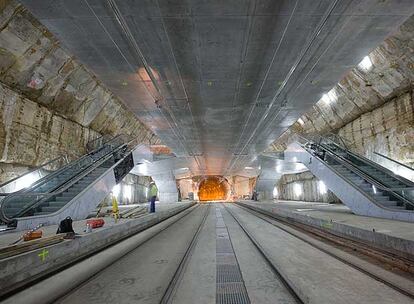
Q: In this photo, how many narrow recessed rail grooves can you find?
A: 4